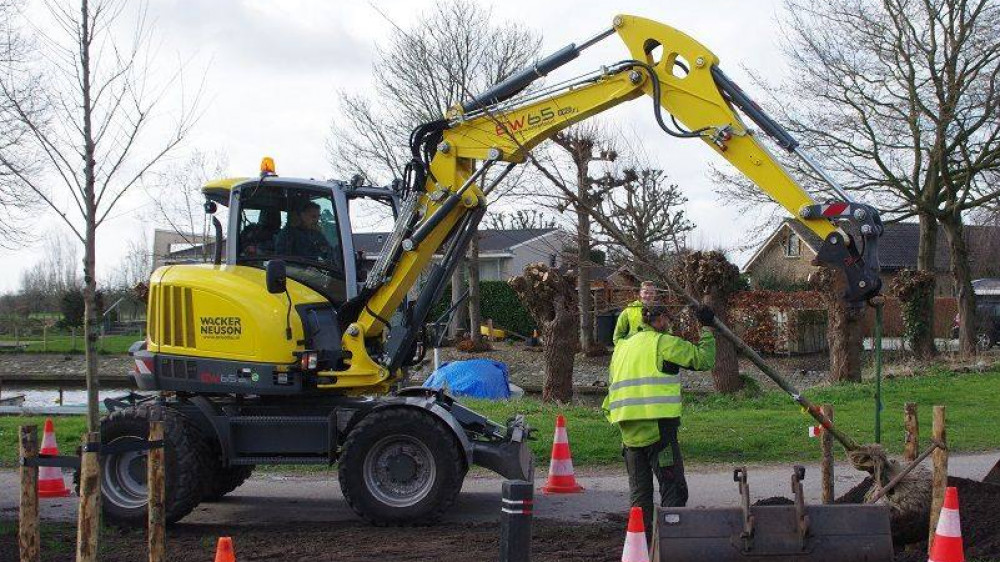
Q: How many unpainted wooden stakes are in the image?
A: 6